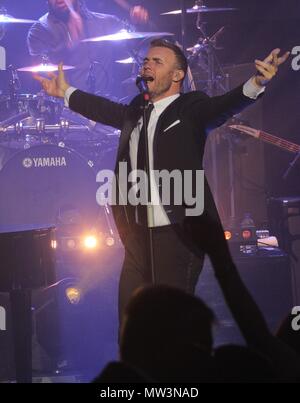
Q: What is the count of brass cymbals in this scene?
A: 5